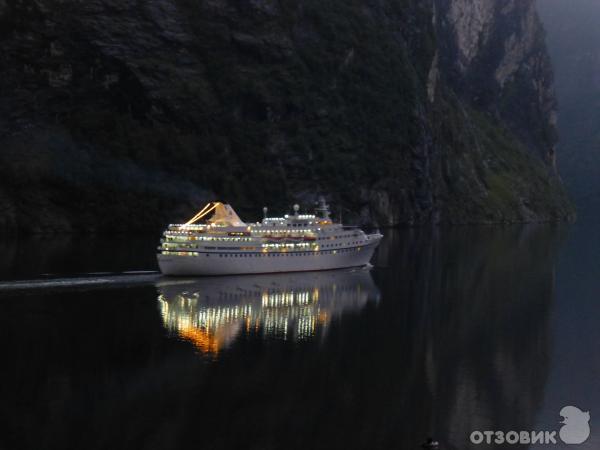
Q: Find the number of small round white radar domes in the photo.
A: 2